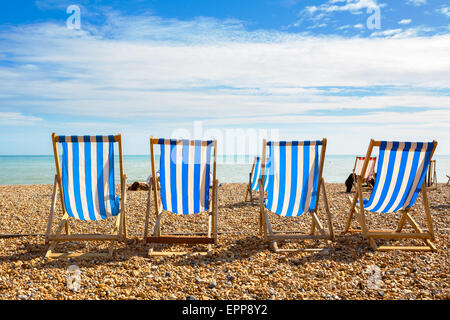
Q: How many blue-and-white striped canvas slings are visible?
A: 5